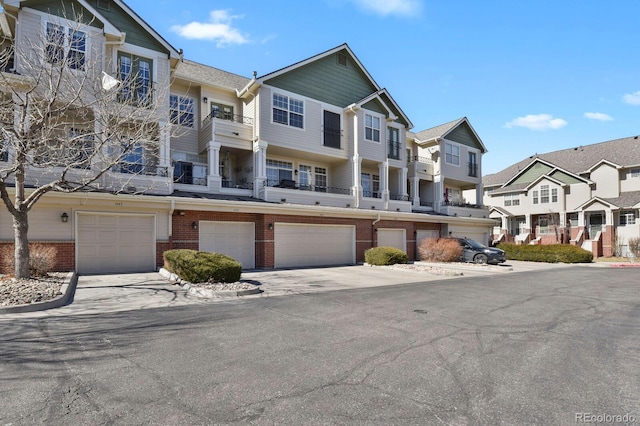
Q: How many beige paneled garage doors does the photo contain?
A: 6